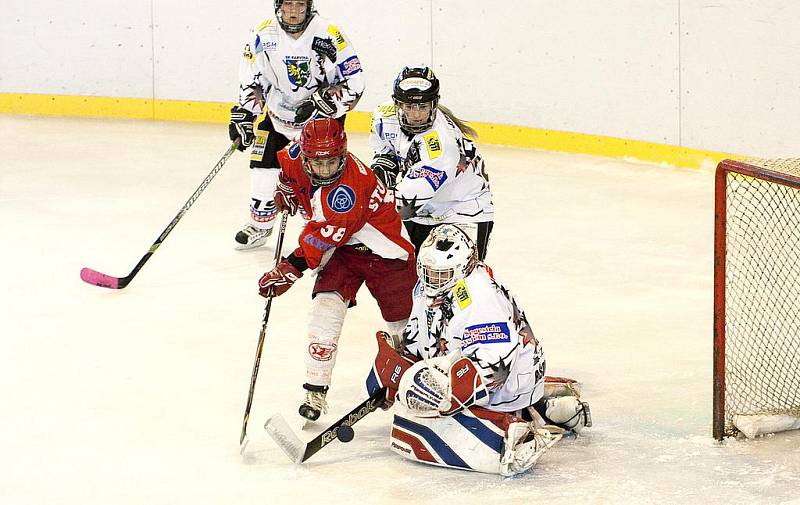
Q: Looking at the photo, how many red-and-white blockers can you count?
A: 1